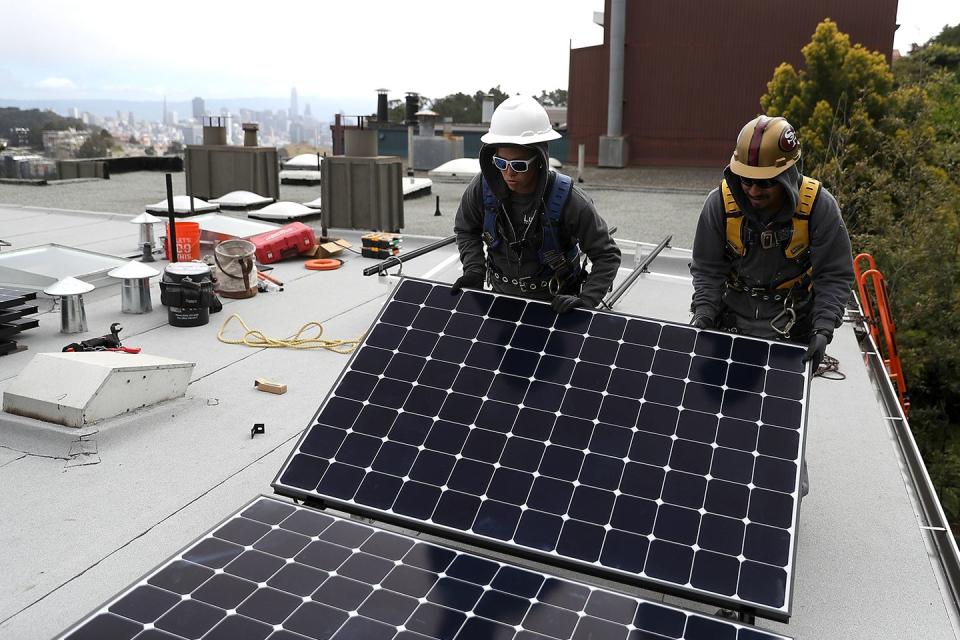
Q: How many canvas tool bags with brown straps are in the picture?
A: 1